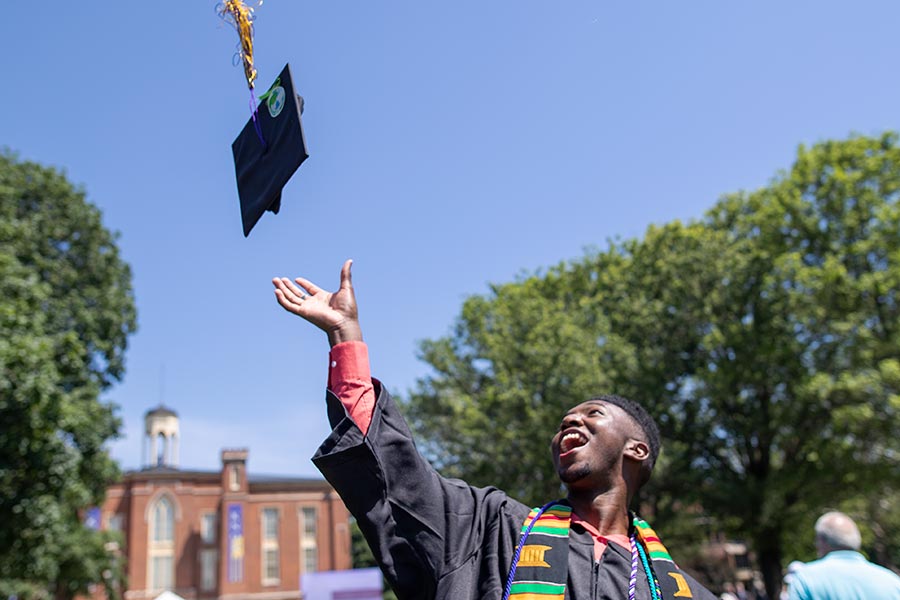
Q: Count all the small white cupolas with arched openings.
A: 1